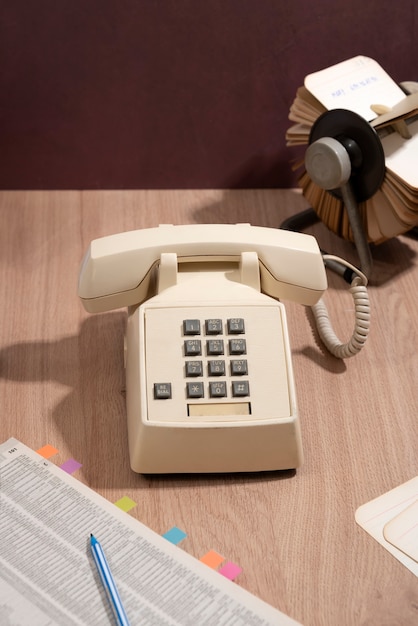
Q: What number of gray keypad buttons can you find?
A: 13